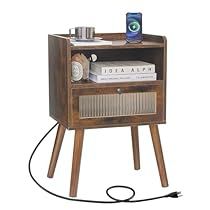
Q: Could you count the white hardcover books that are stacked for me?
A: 2